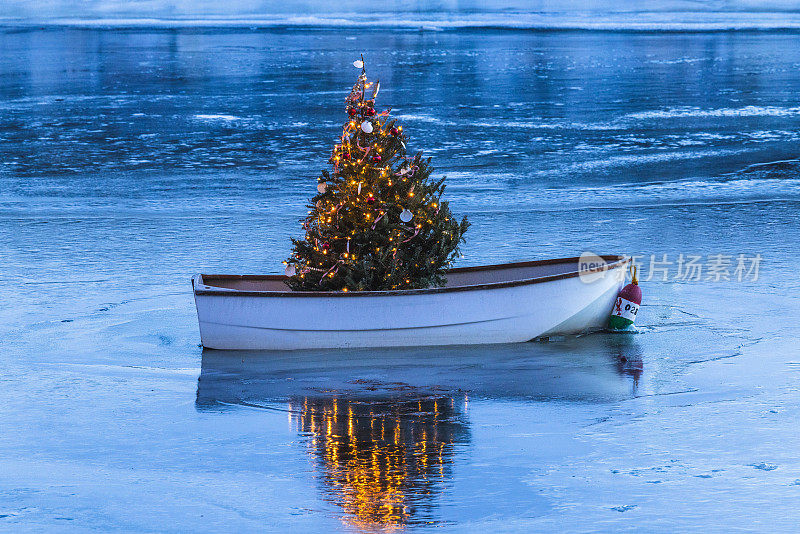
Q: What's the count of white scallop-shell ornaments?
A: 5